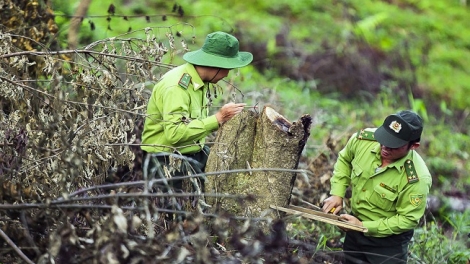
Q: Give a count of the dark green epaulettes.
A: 3